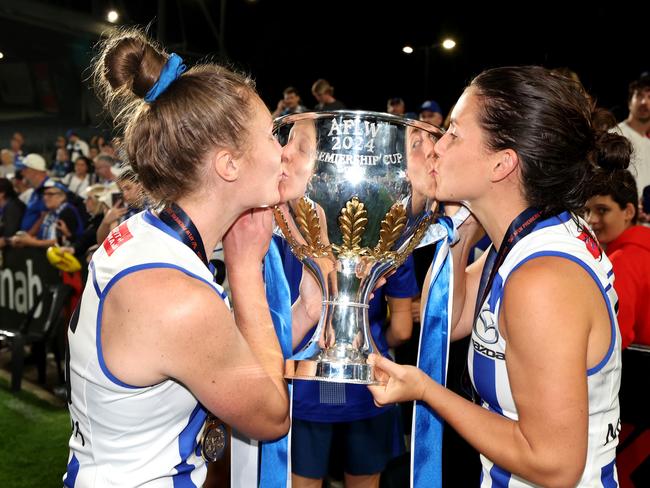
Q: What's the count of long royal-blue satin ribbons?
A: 2